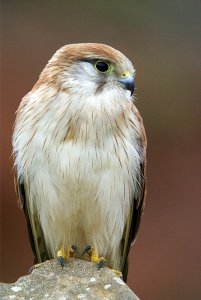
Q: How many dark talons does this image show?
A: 4